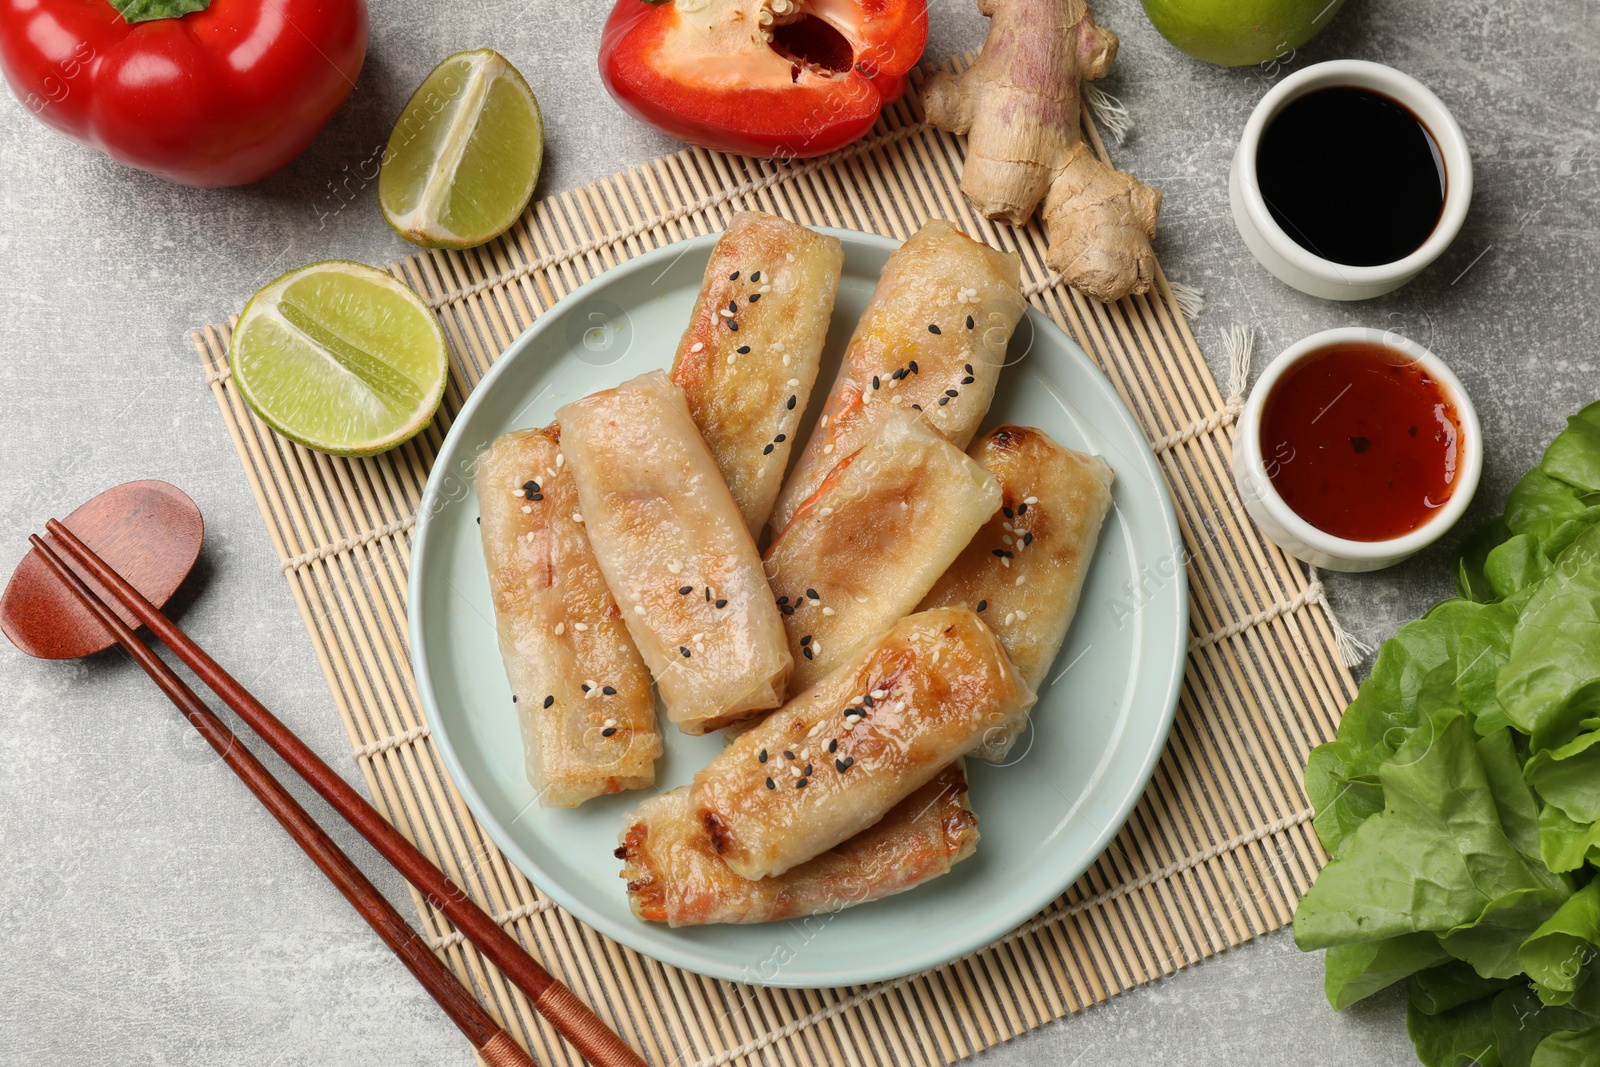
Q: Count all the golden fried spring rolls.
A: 8